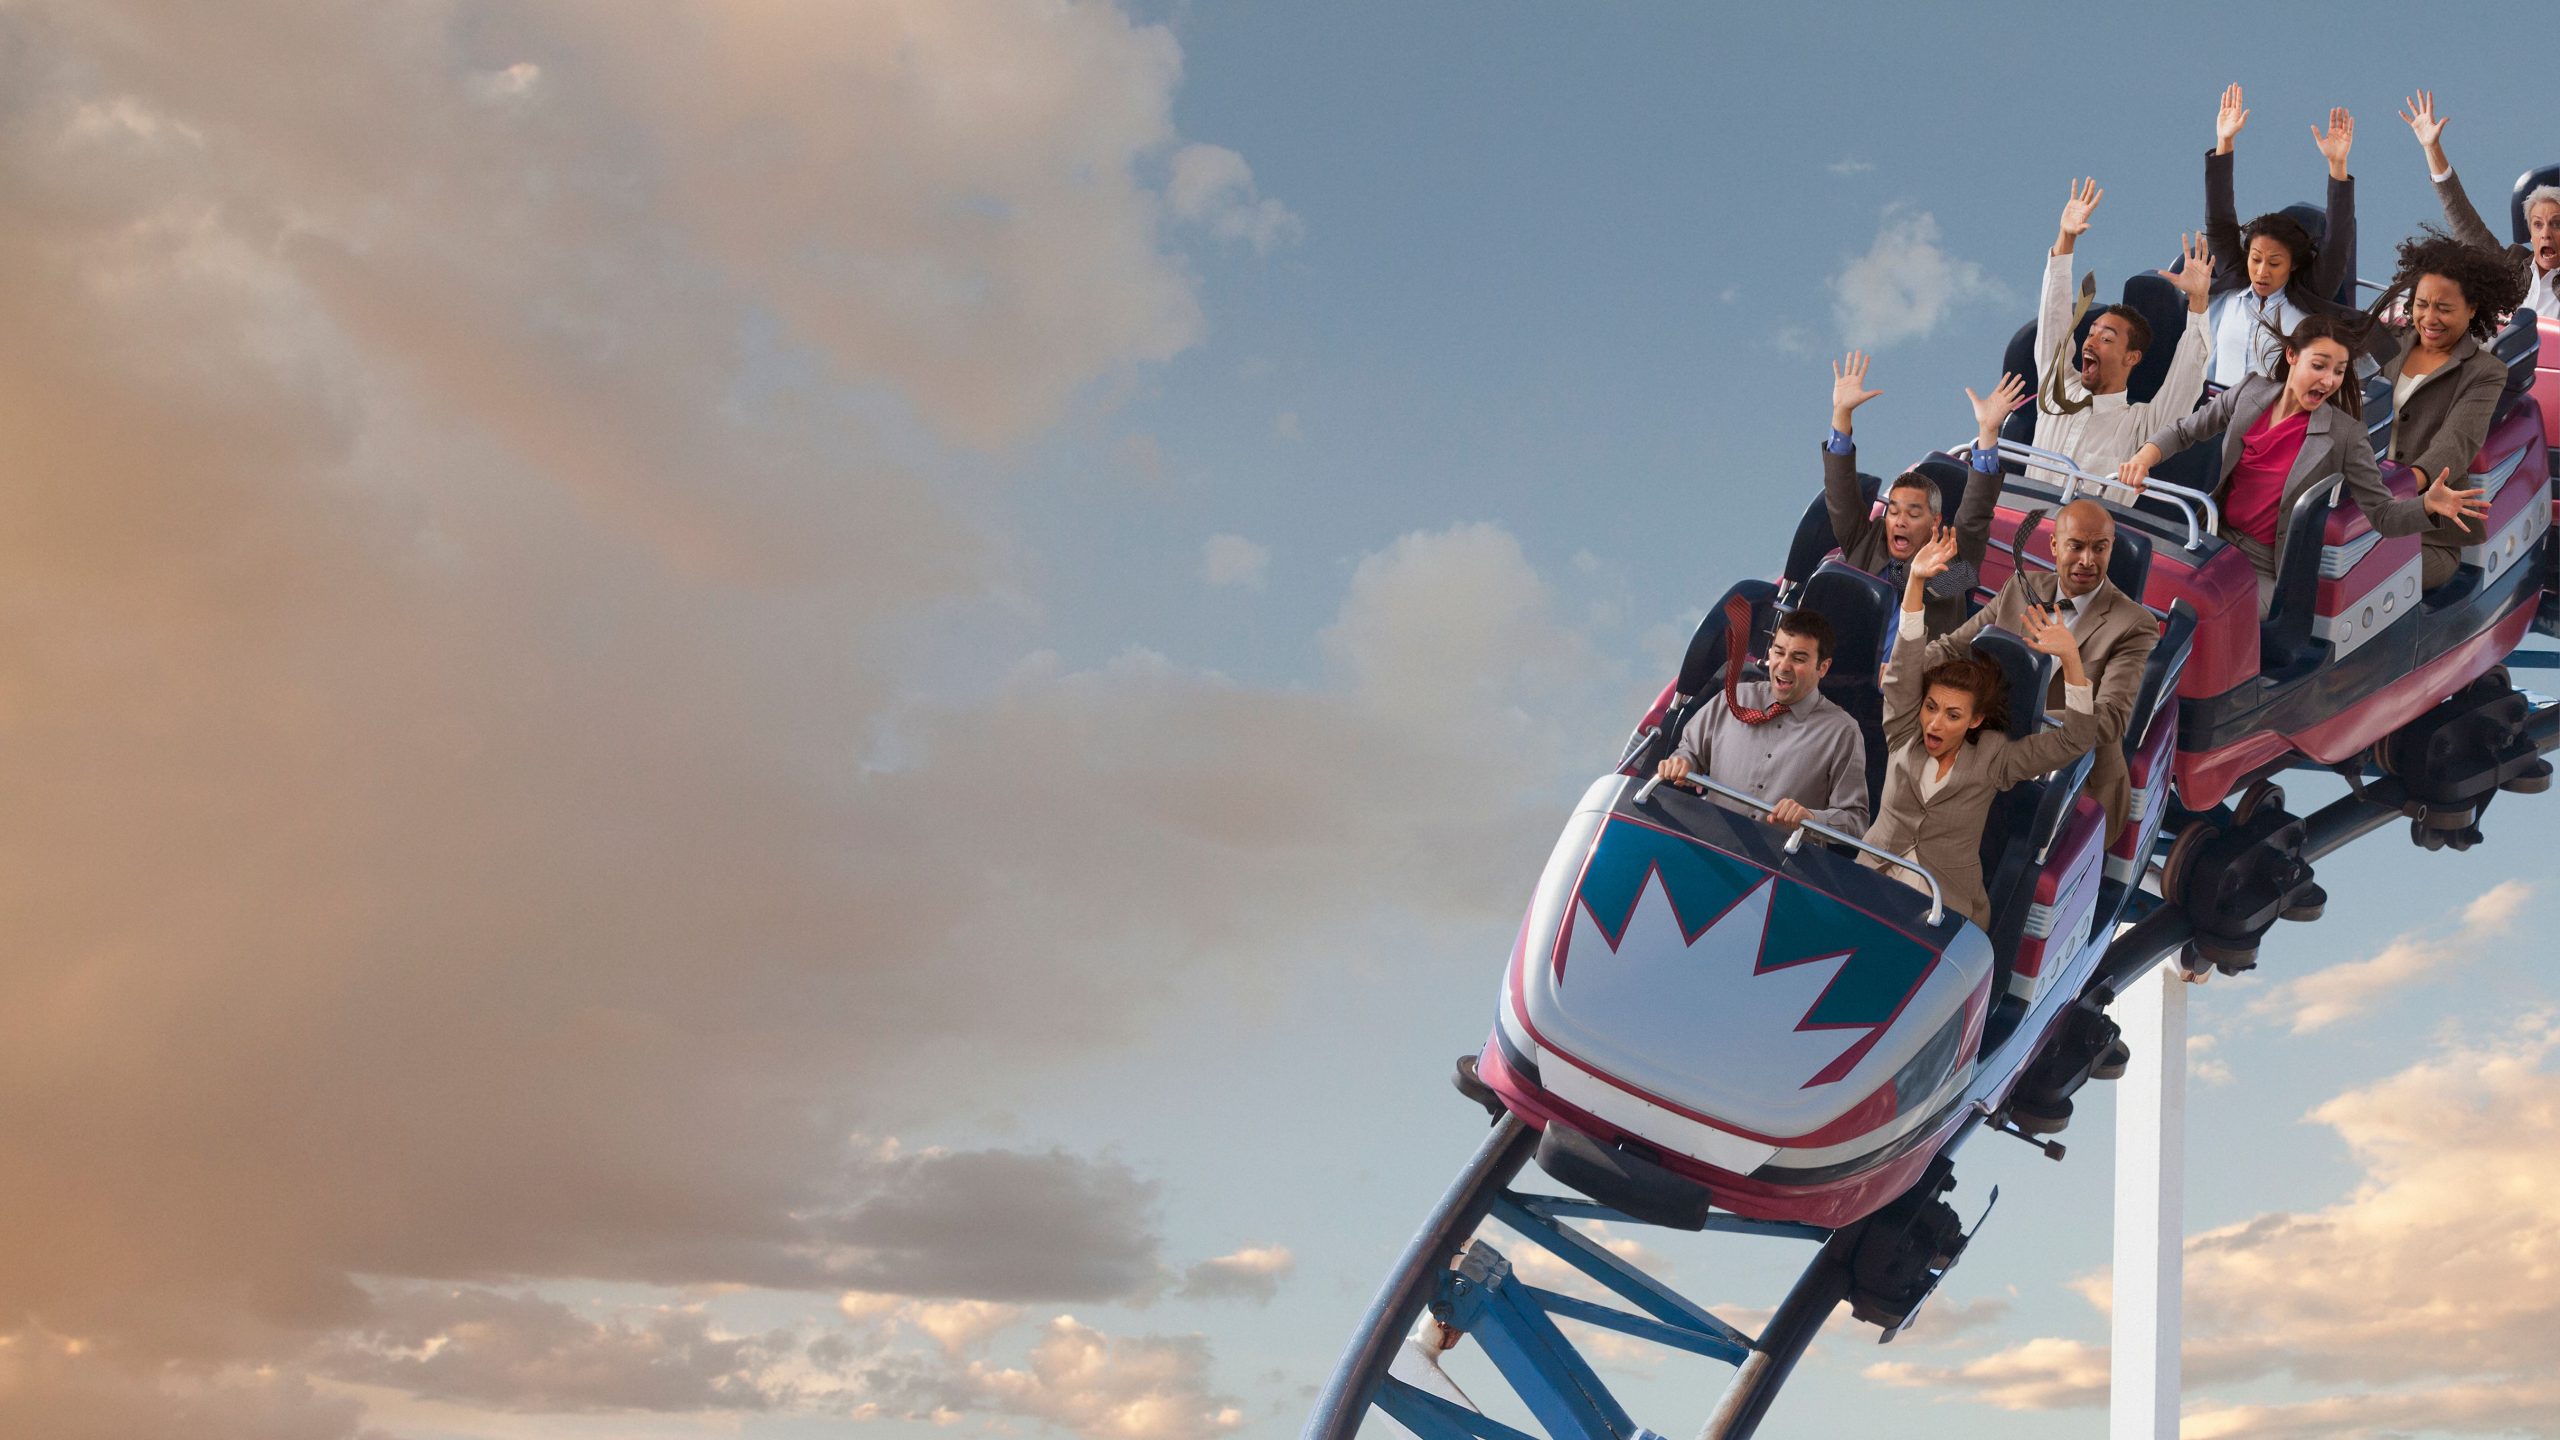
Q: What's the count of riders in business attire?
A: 9